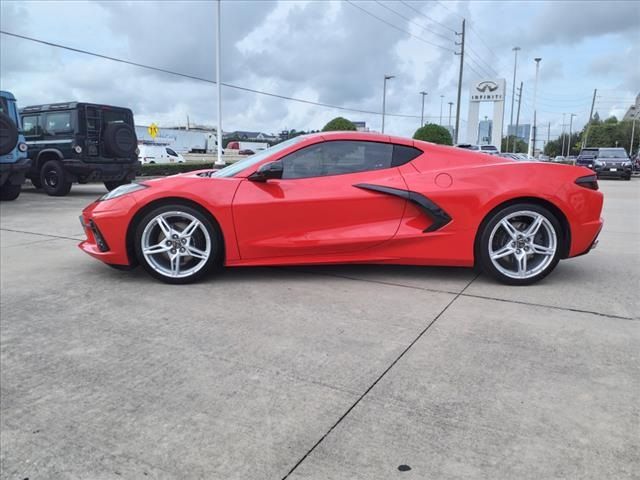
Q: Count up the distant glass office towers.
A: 2